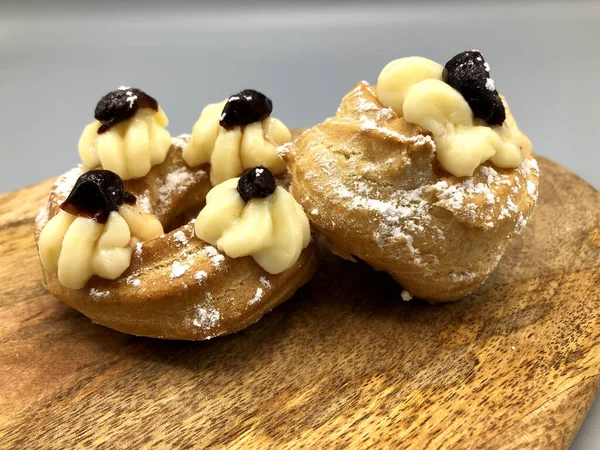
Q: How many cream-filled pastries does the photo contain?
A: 2